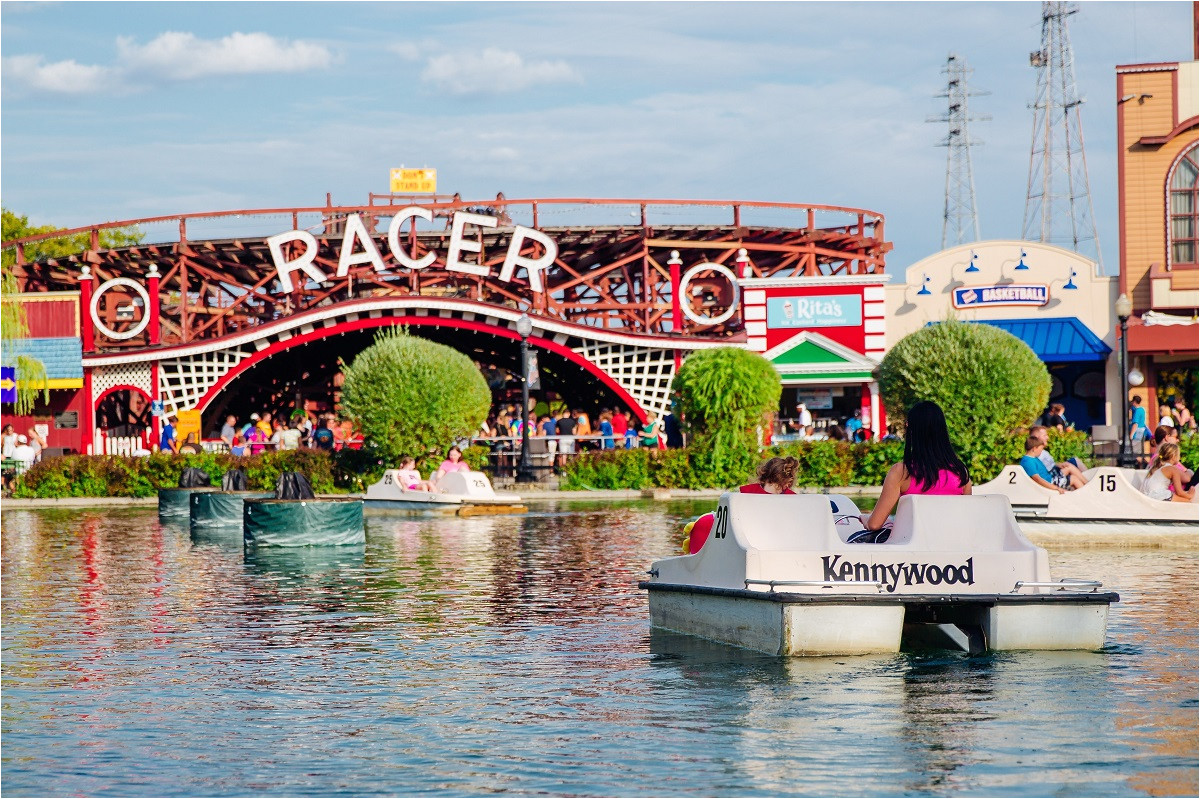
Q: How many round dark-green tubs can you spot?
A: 3